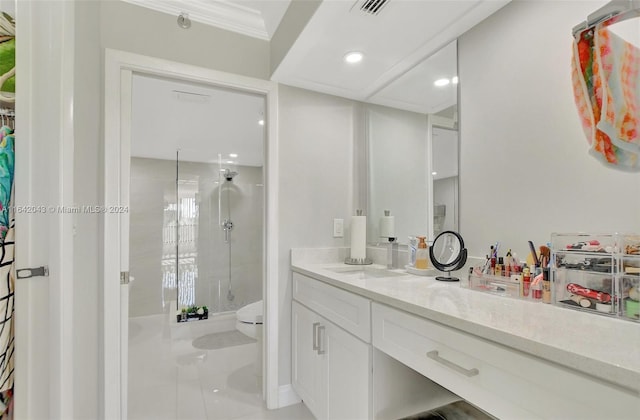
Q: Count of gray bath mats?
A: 1